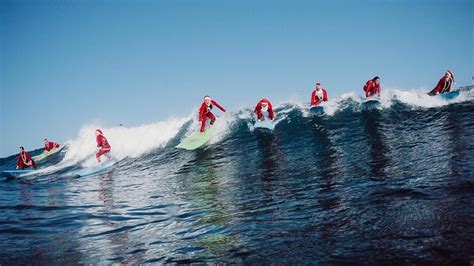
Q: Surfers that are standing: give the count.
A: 2